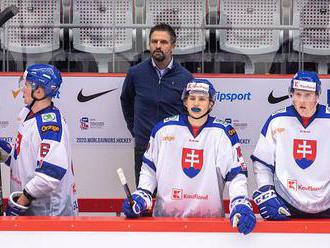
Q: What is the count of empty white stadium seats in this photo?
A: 5